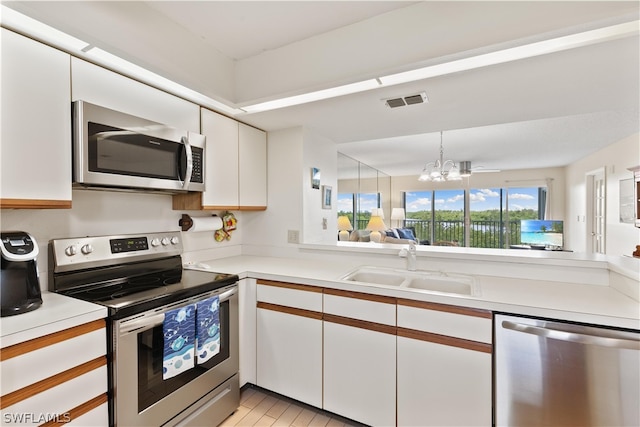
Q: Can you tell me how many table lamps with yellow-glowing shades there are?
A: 2